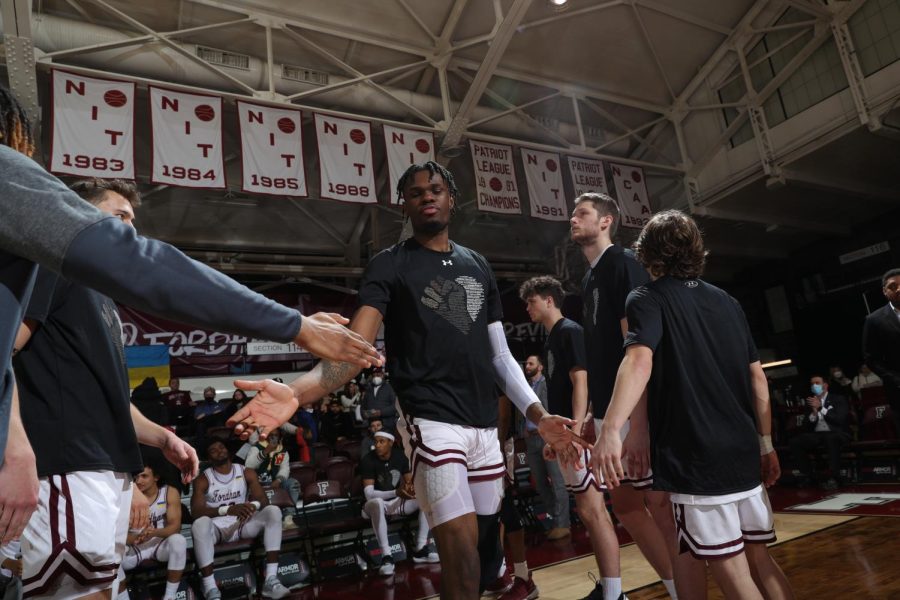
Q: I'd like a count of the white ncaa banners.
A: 1